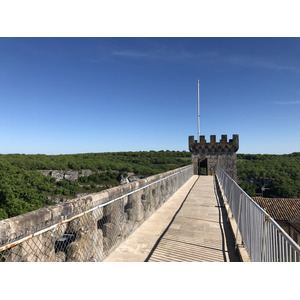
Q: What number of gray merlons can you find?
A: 5